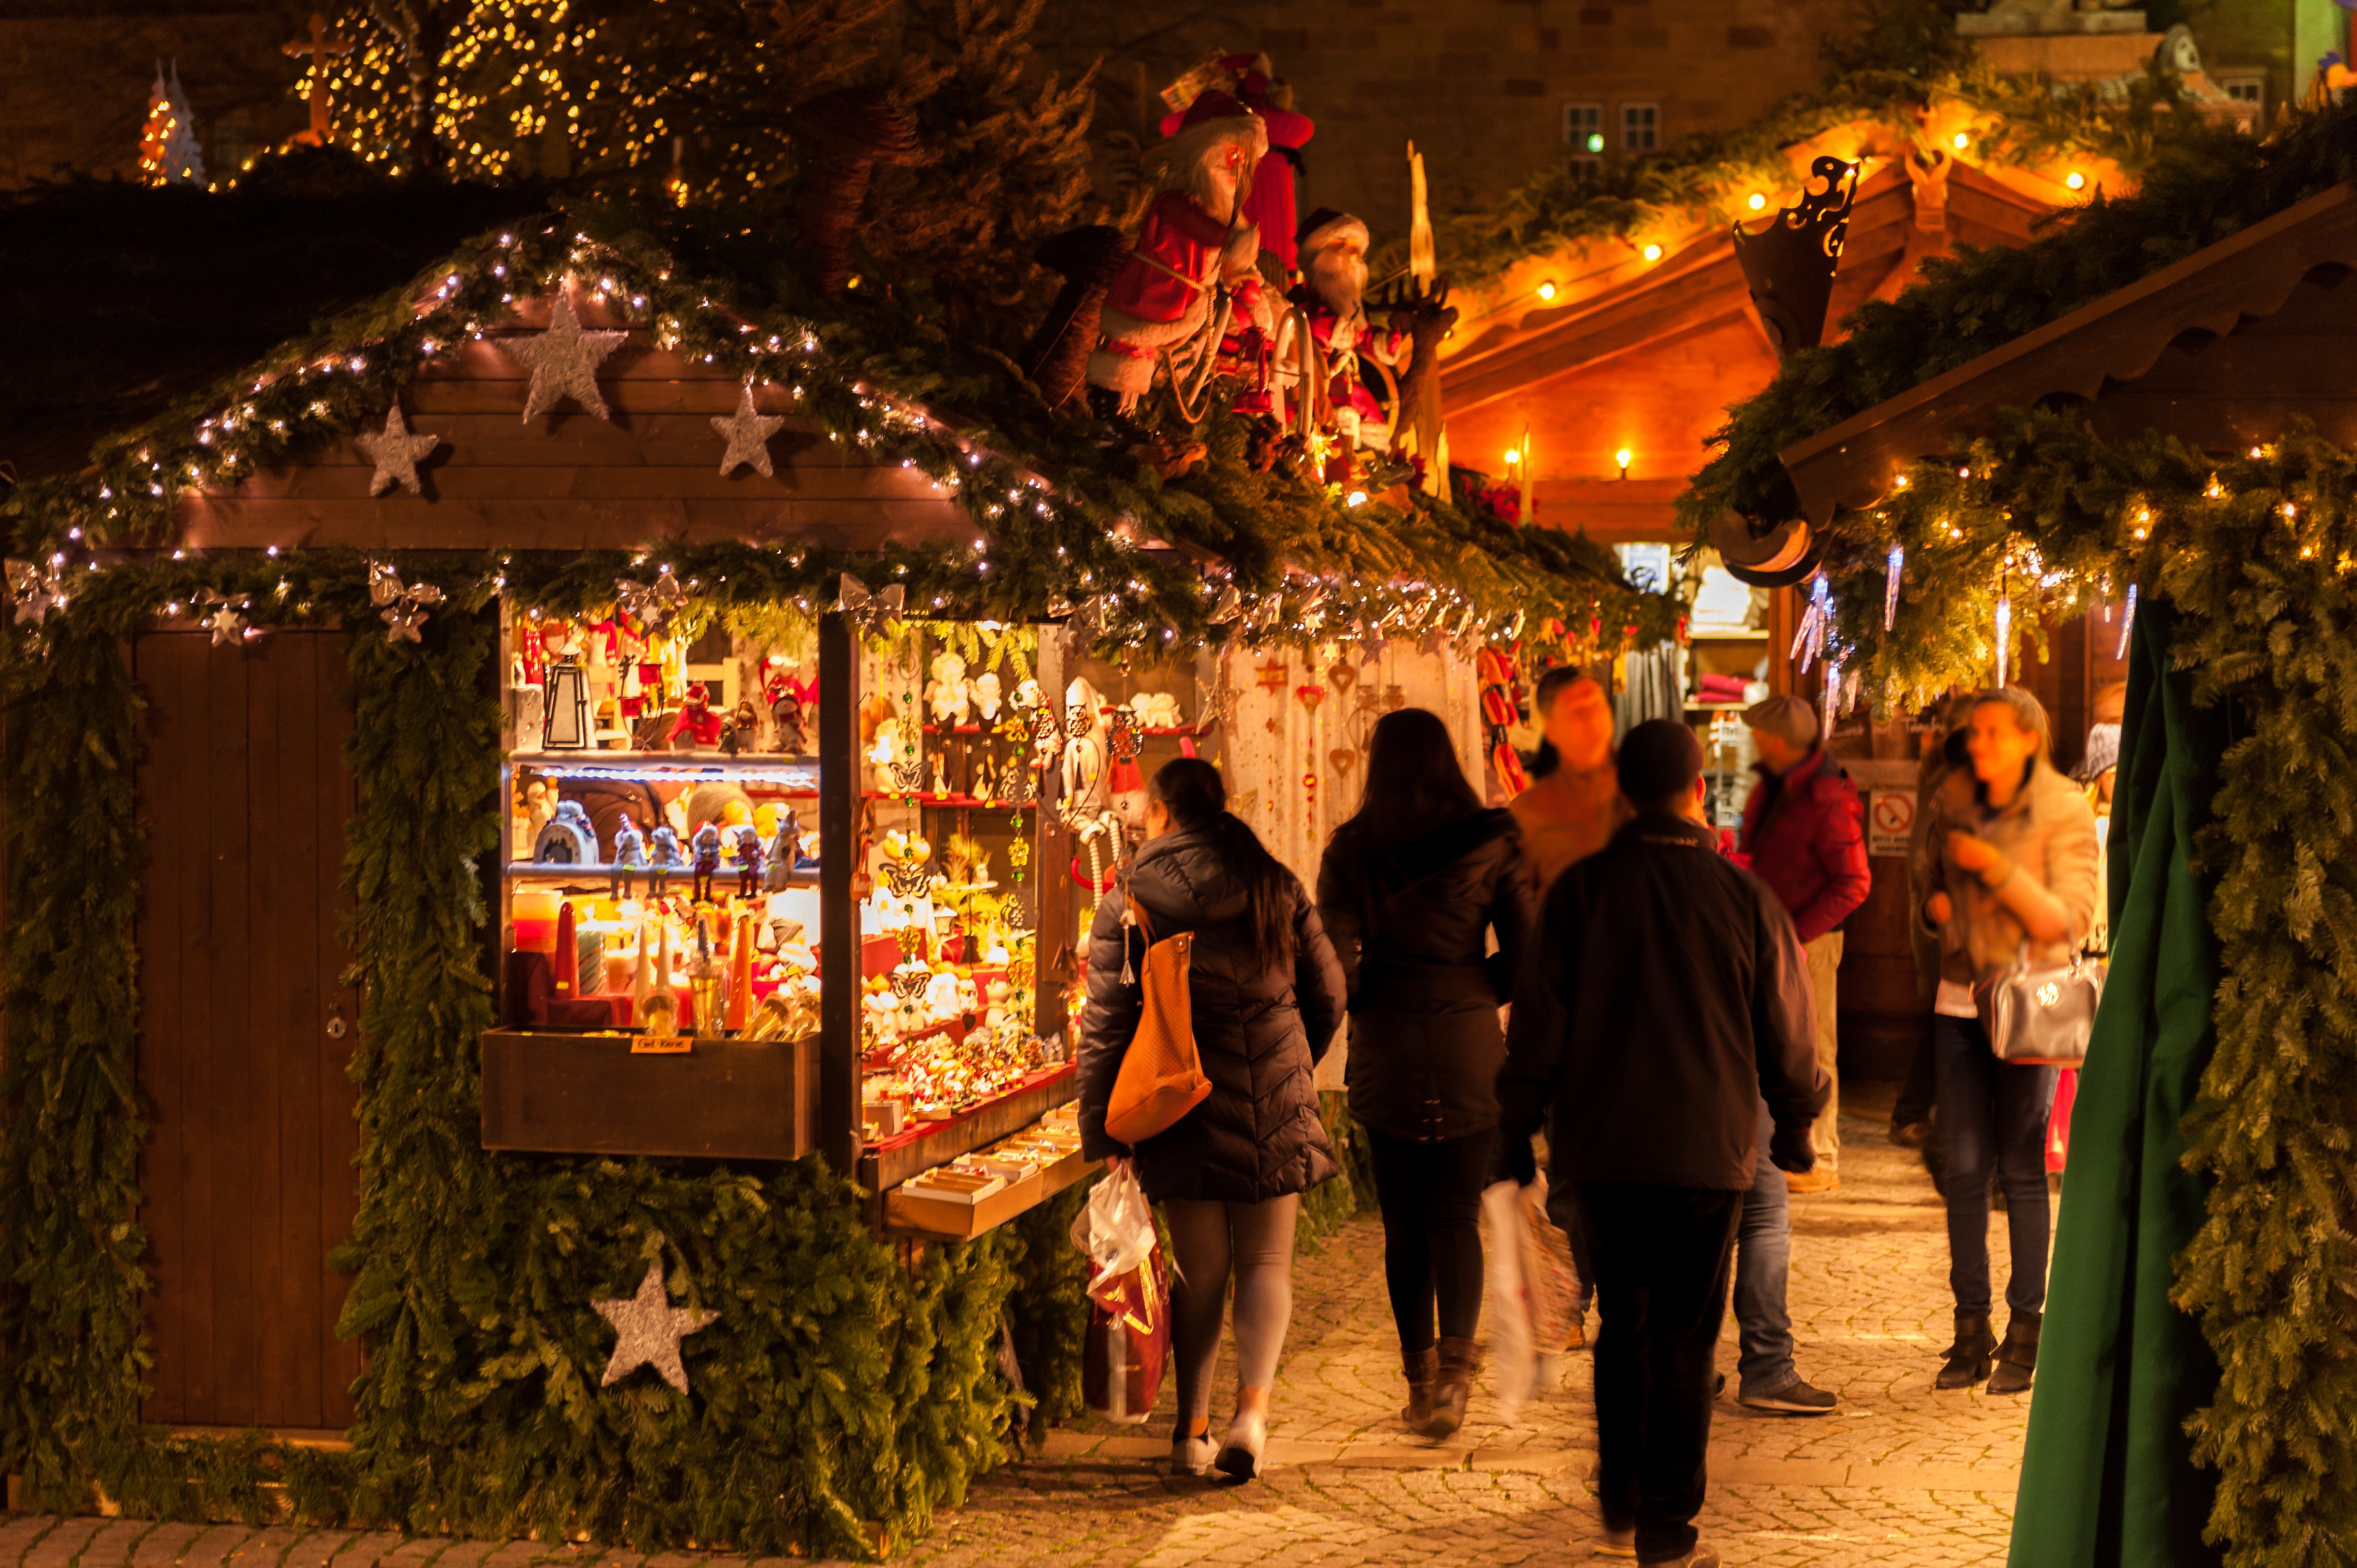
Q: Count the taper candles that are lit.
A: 0